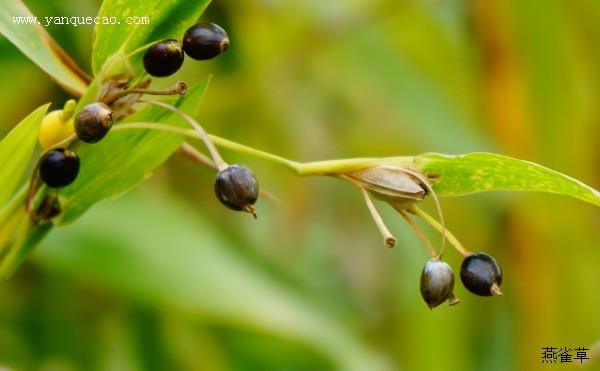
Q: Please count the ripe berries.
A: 7